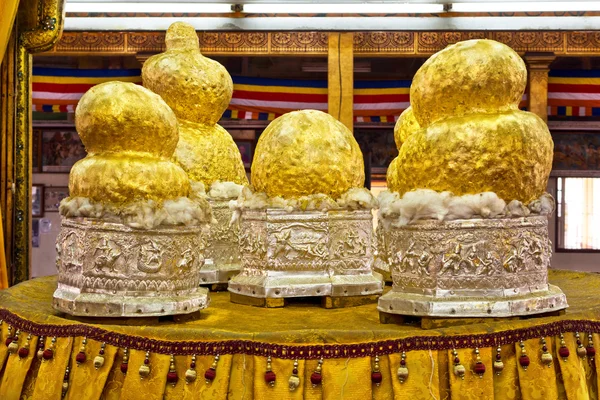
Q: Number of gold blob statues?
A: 5